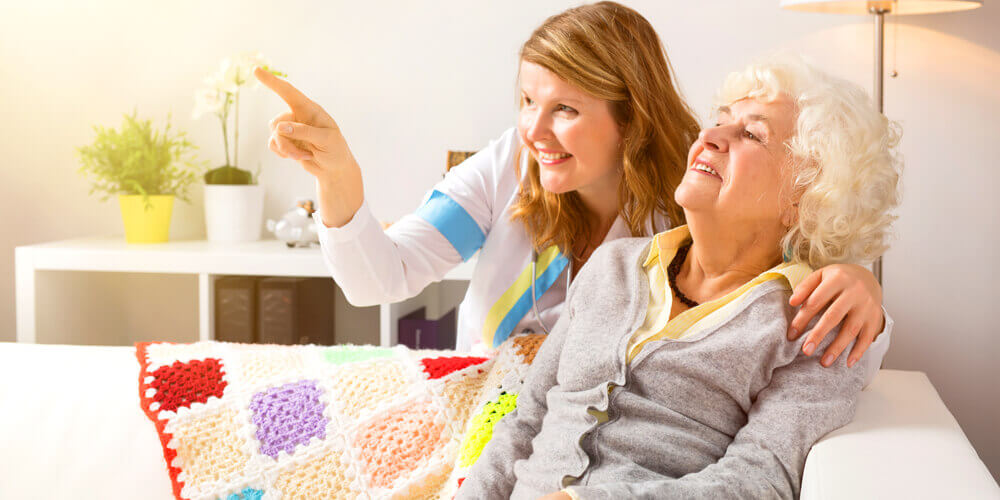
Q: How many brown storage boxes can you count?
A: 2